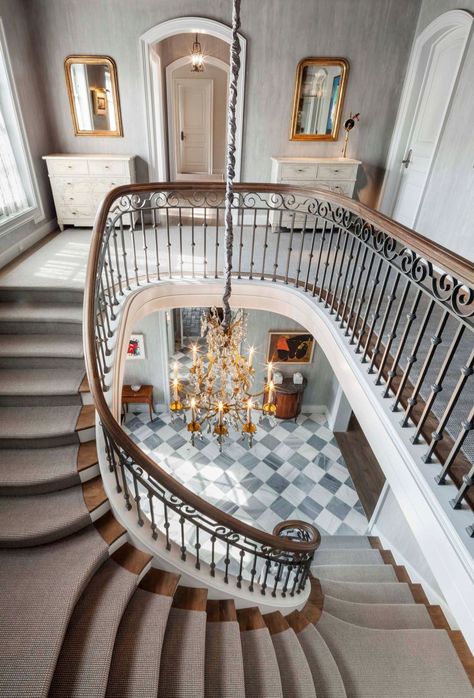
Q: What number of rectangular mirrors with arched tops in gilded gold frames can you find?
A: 2